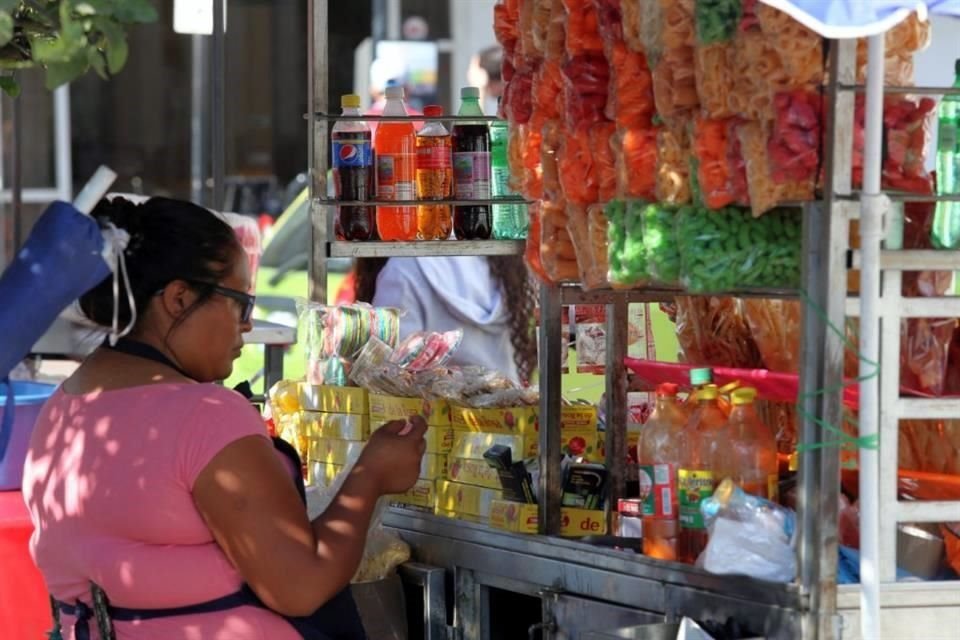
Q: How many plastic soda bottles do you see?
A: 6